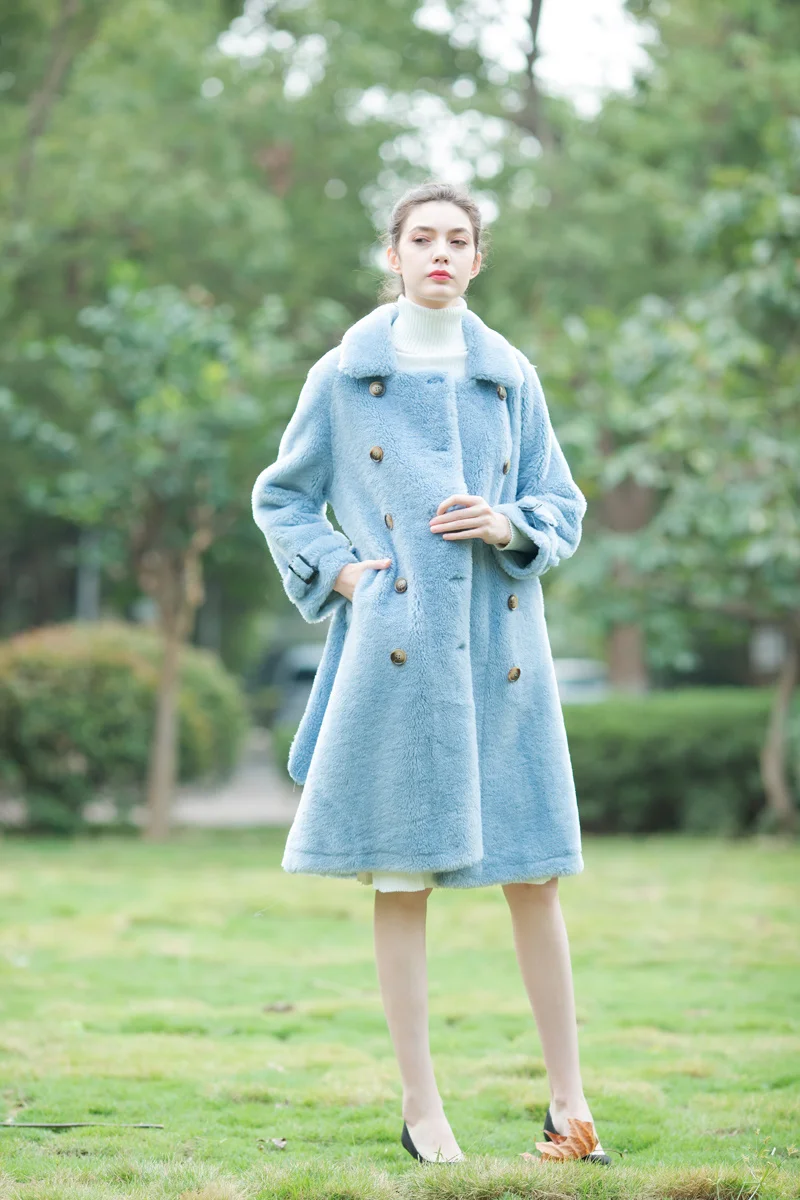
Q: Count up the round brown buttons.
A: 9